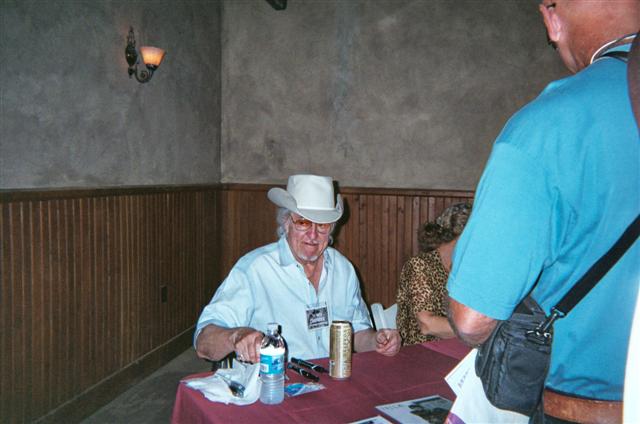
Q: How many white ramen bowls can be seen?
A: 0